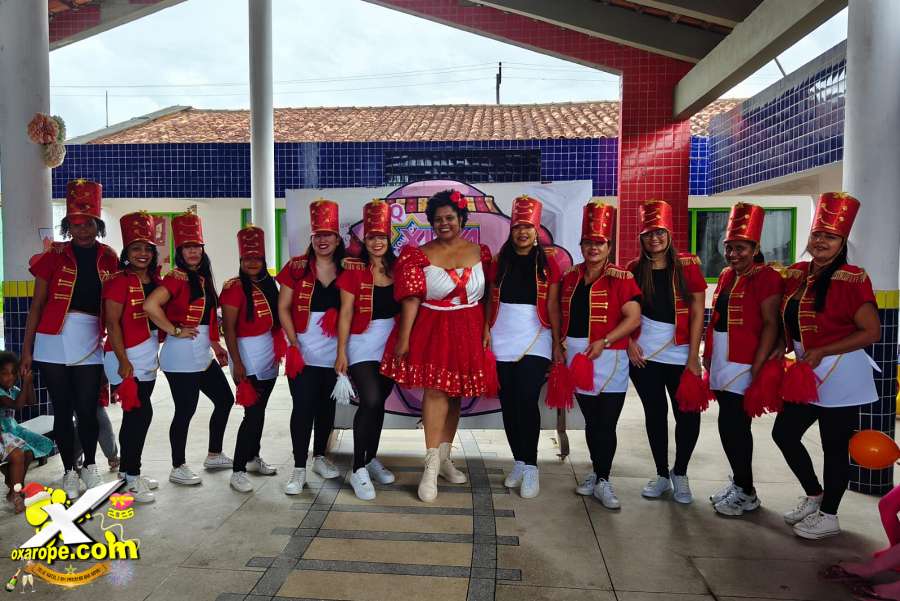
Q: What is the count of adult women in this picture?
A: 12